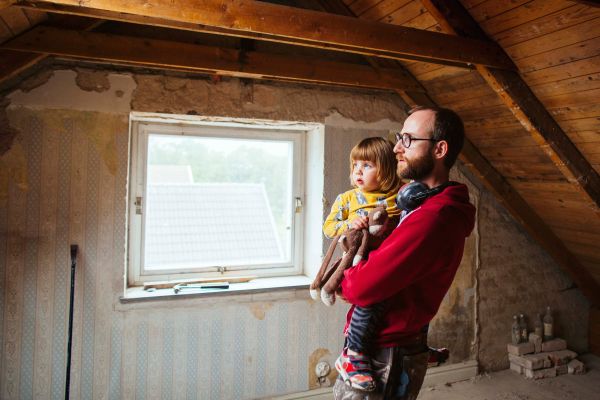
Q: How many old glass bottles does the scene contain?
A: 4